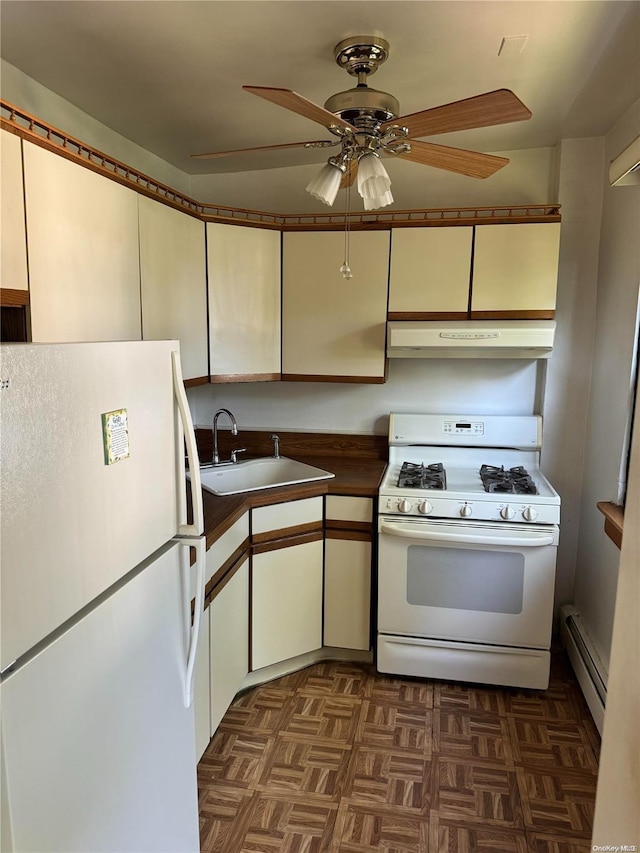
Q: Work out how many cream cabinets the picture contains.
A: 11